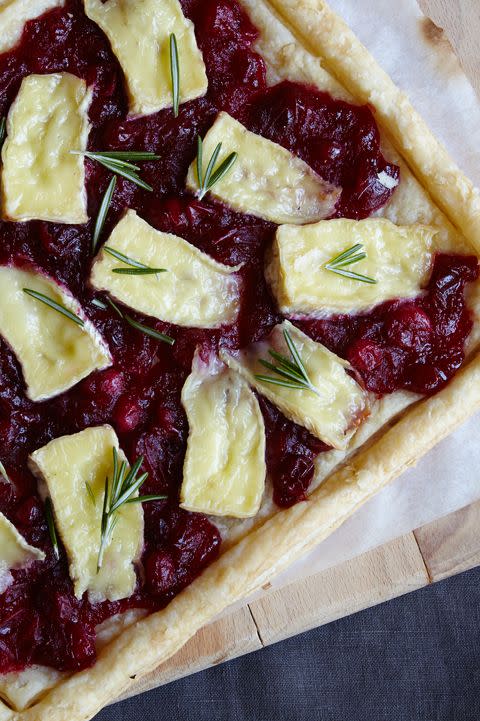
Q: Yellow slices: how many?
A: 10